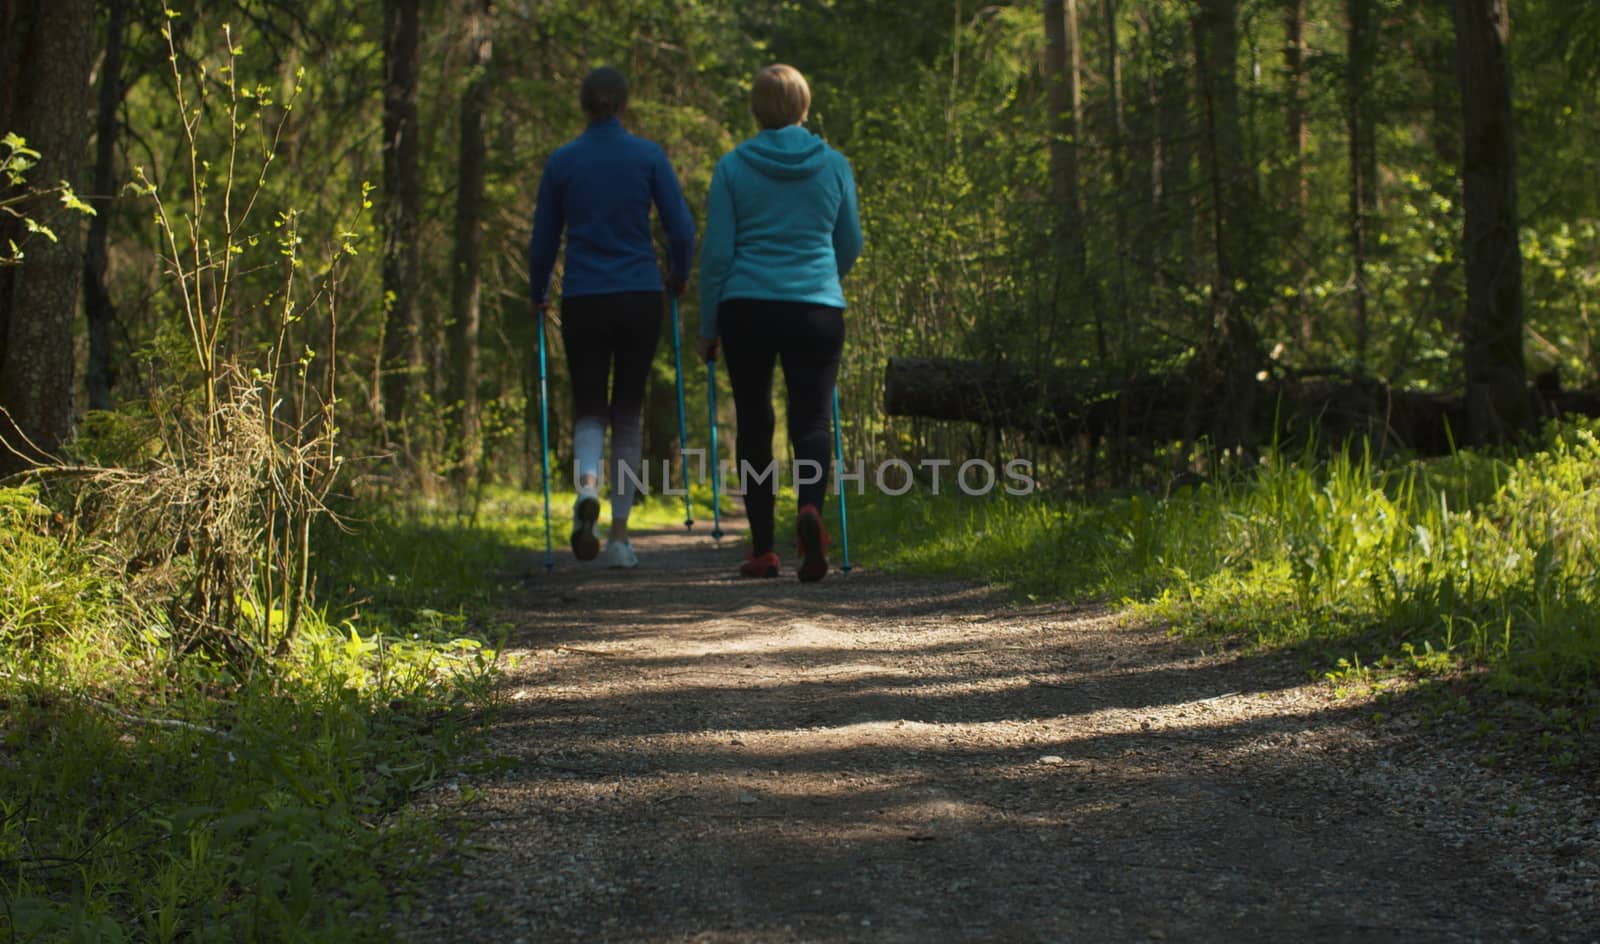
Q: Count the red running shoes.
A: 2